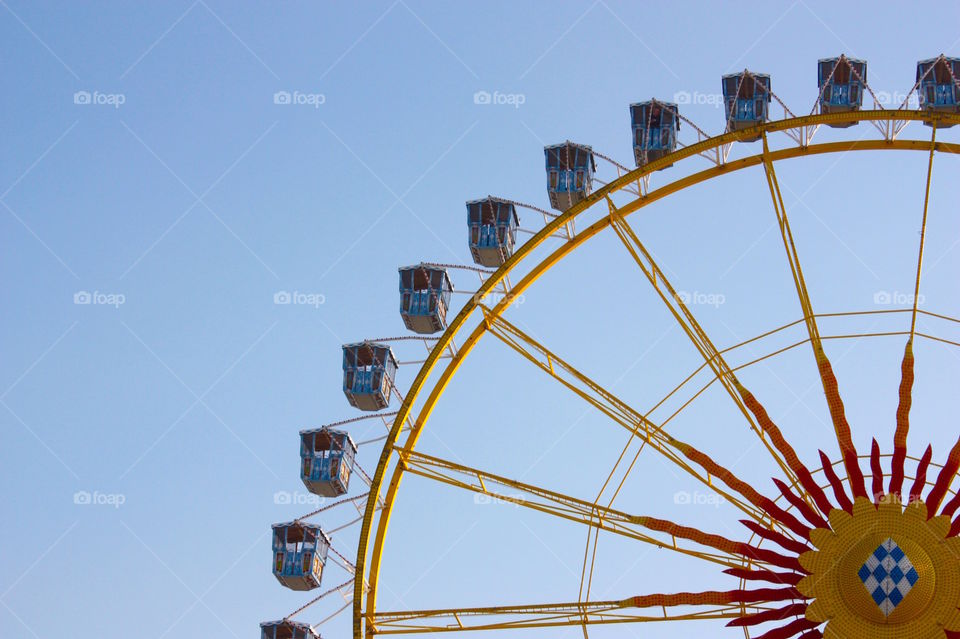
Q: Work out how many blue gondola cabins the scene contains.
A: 11